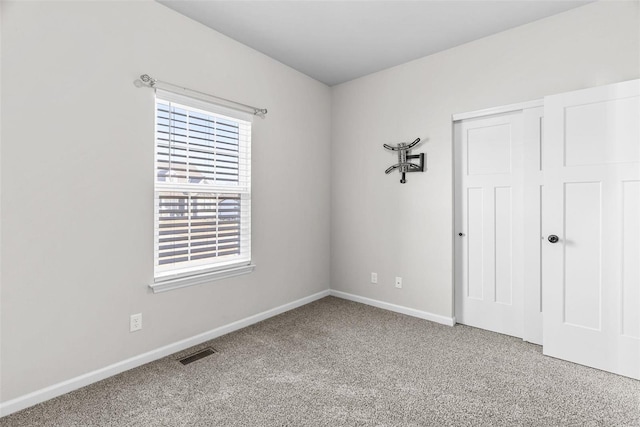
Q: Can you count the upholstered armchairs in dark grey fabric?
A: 0